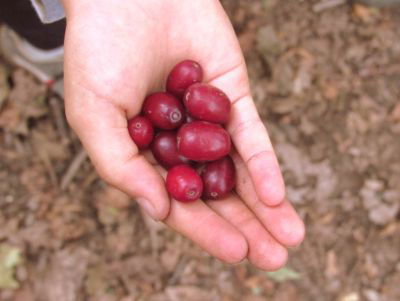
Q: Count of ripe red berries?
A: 8